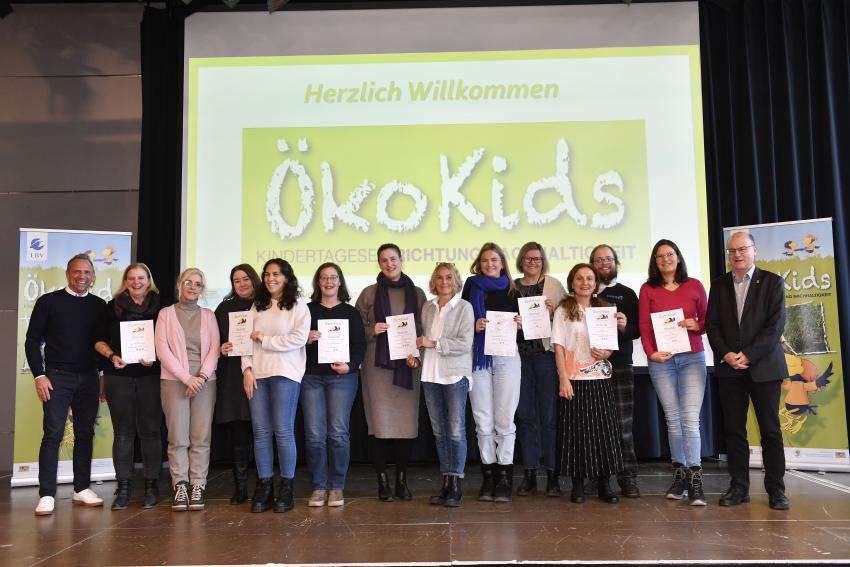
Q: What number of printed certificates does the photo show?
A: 8